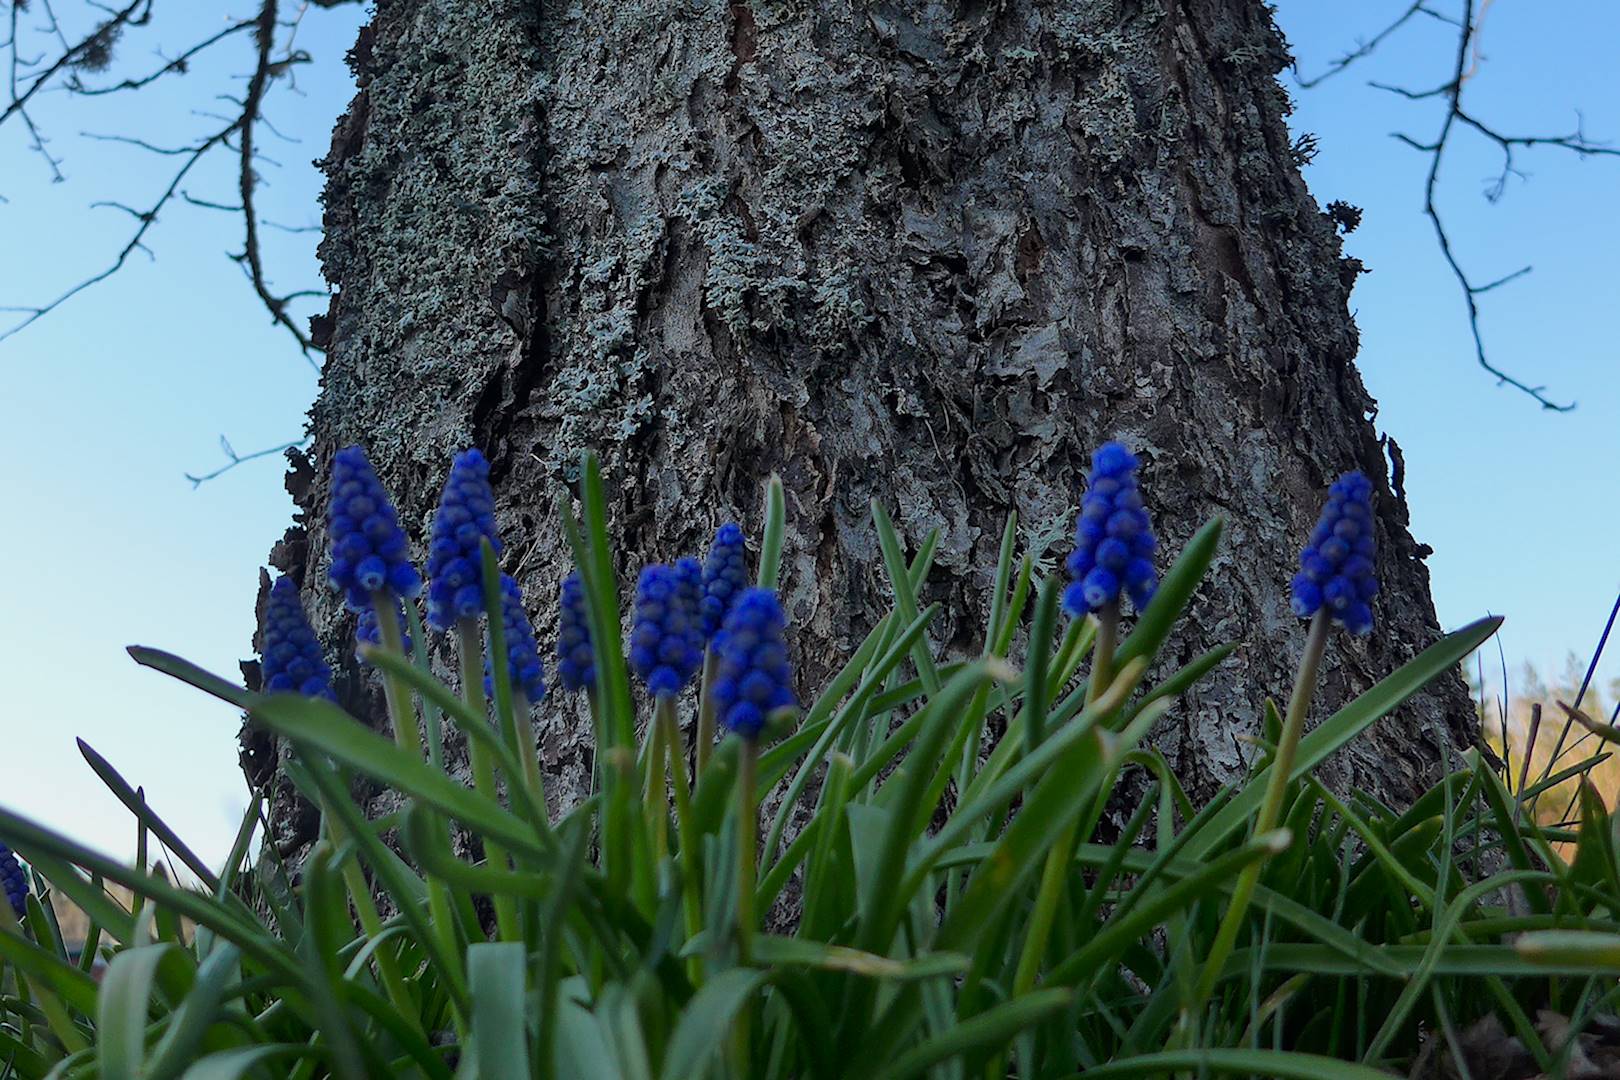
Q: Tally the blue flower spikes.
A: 13